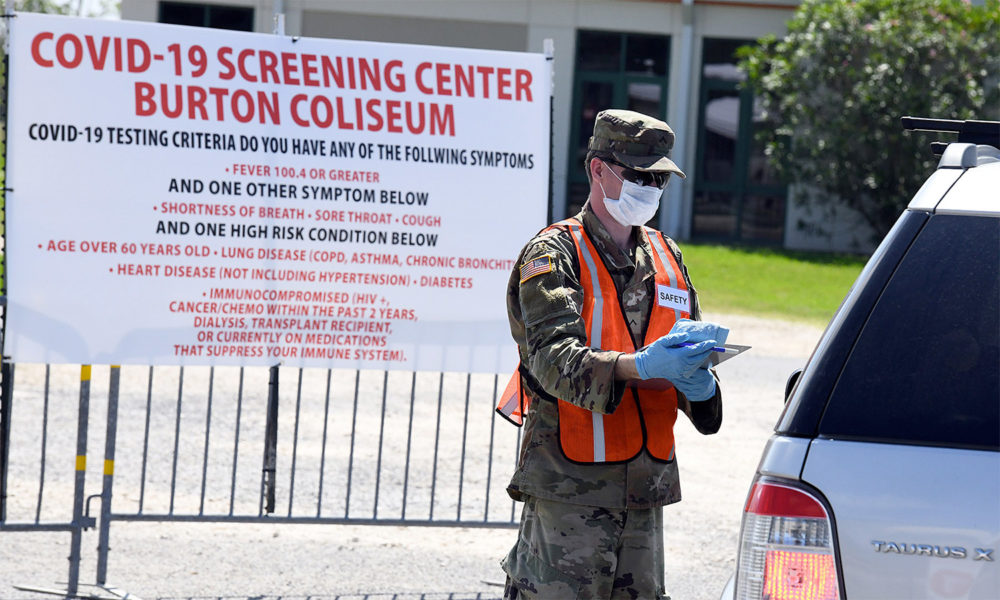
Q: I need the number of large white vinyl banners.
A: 1